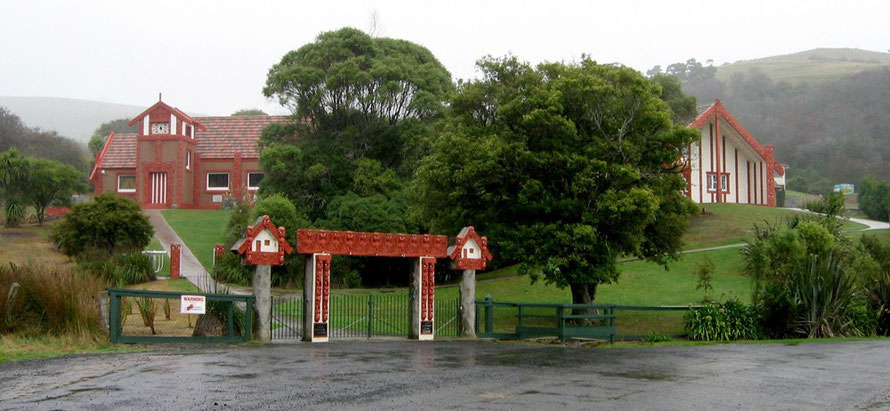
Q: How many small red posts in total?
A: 2